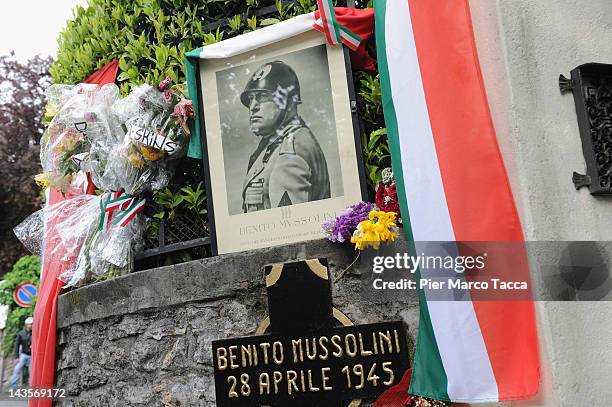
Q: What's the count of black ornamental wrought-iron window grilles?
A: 1